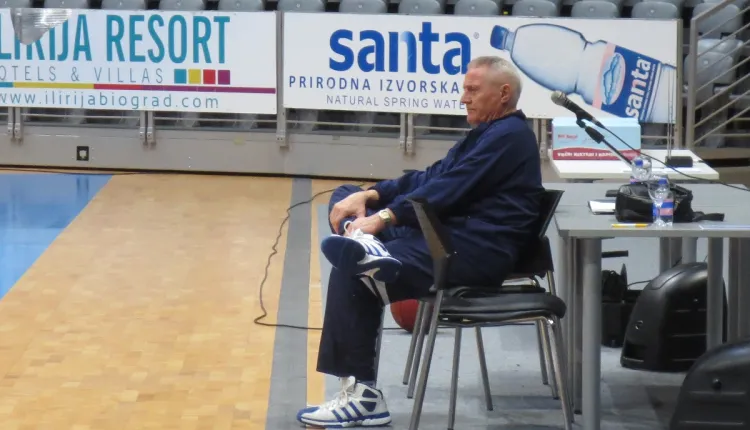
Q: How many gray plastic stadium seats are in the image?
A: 14